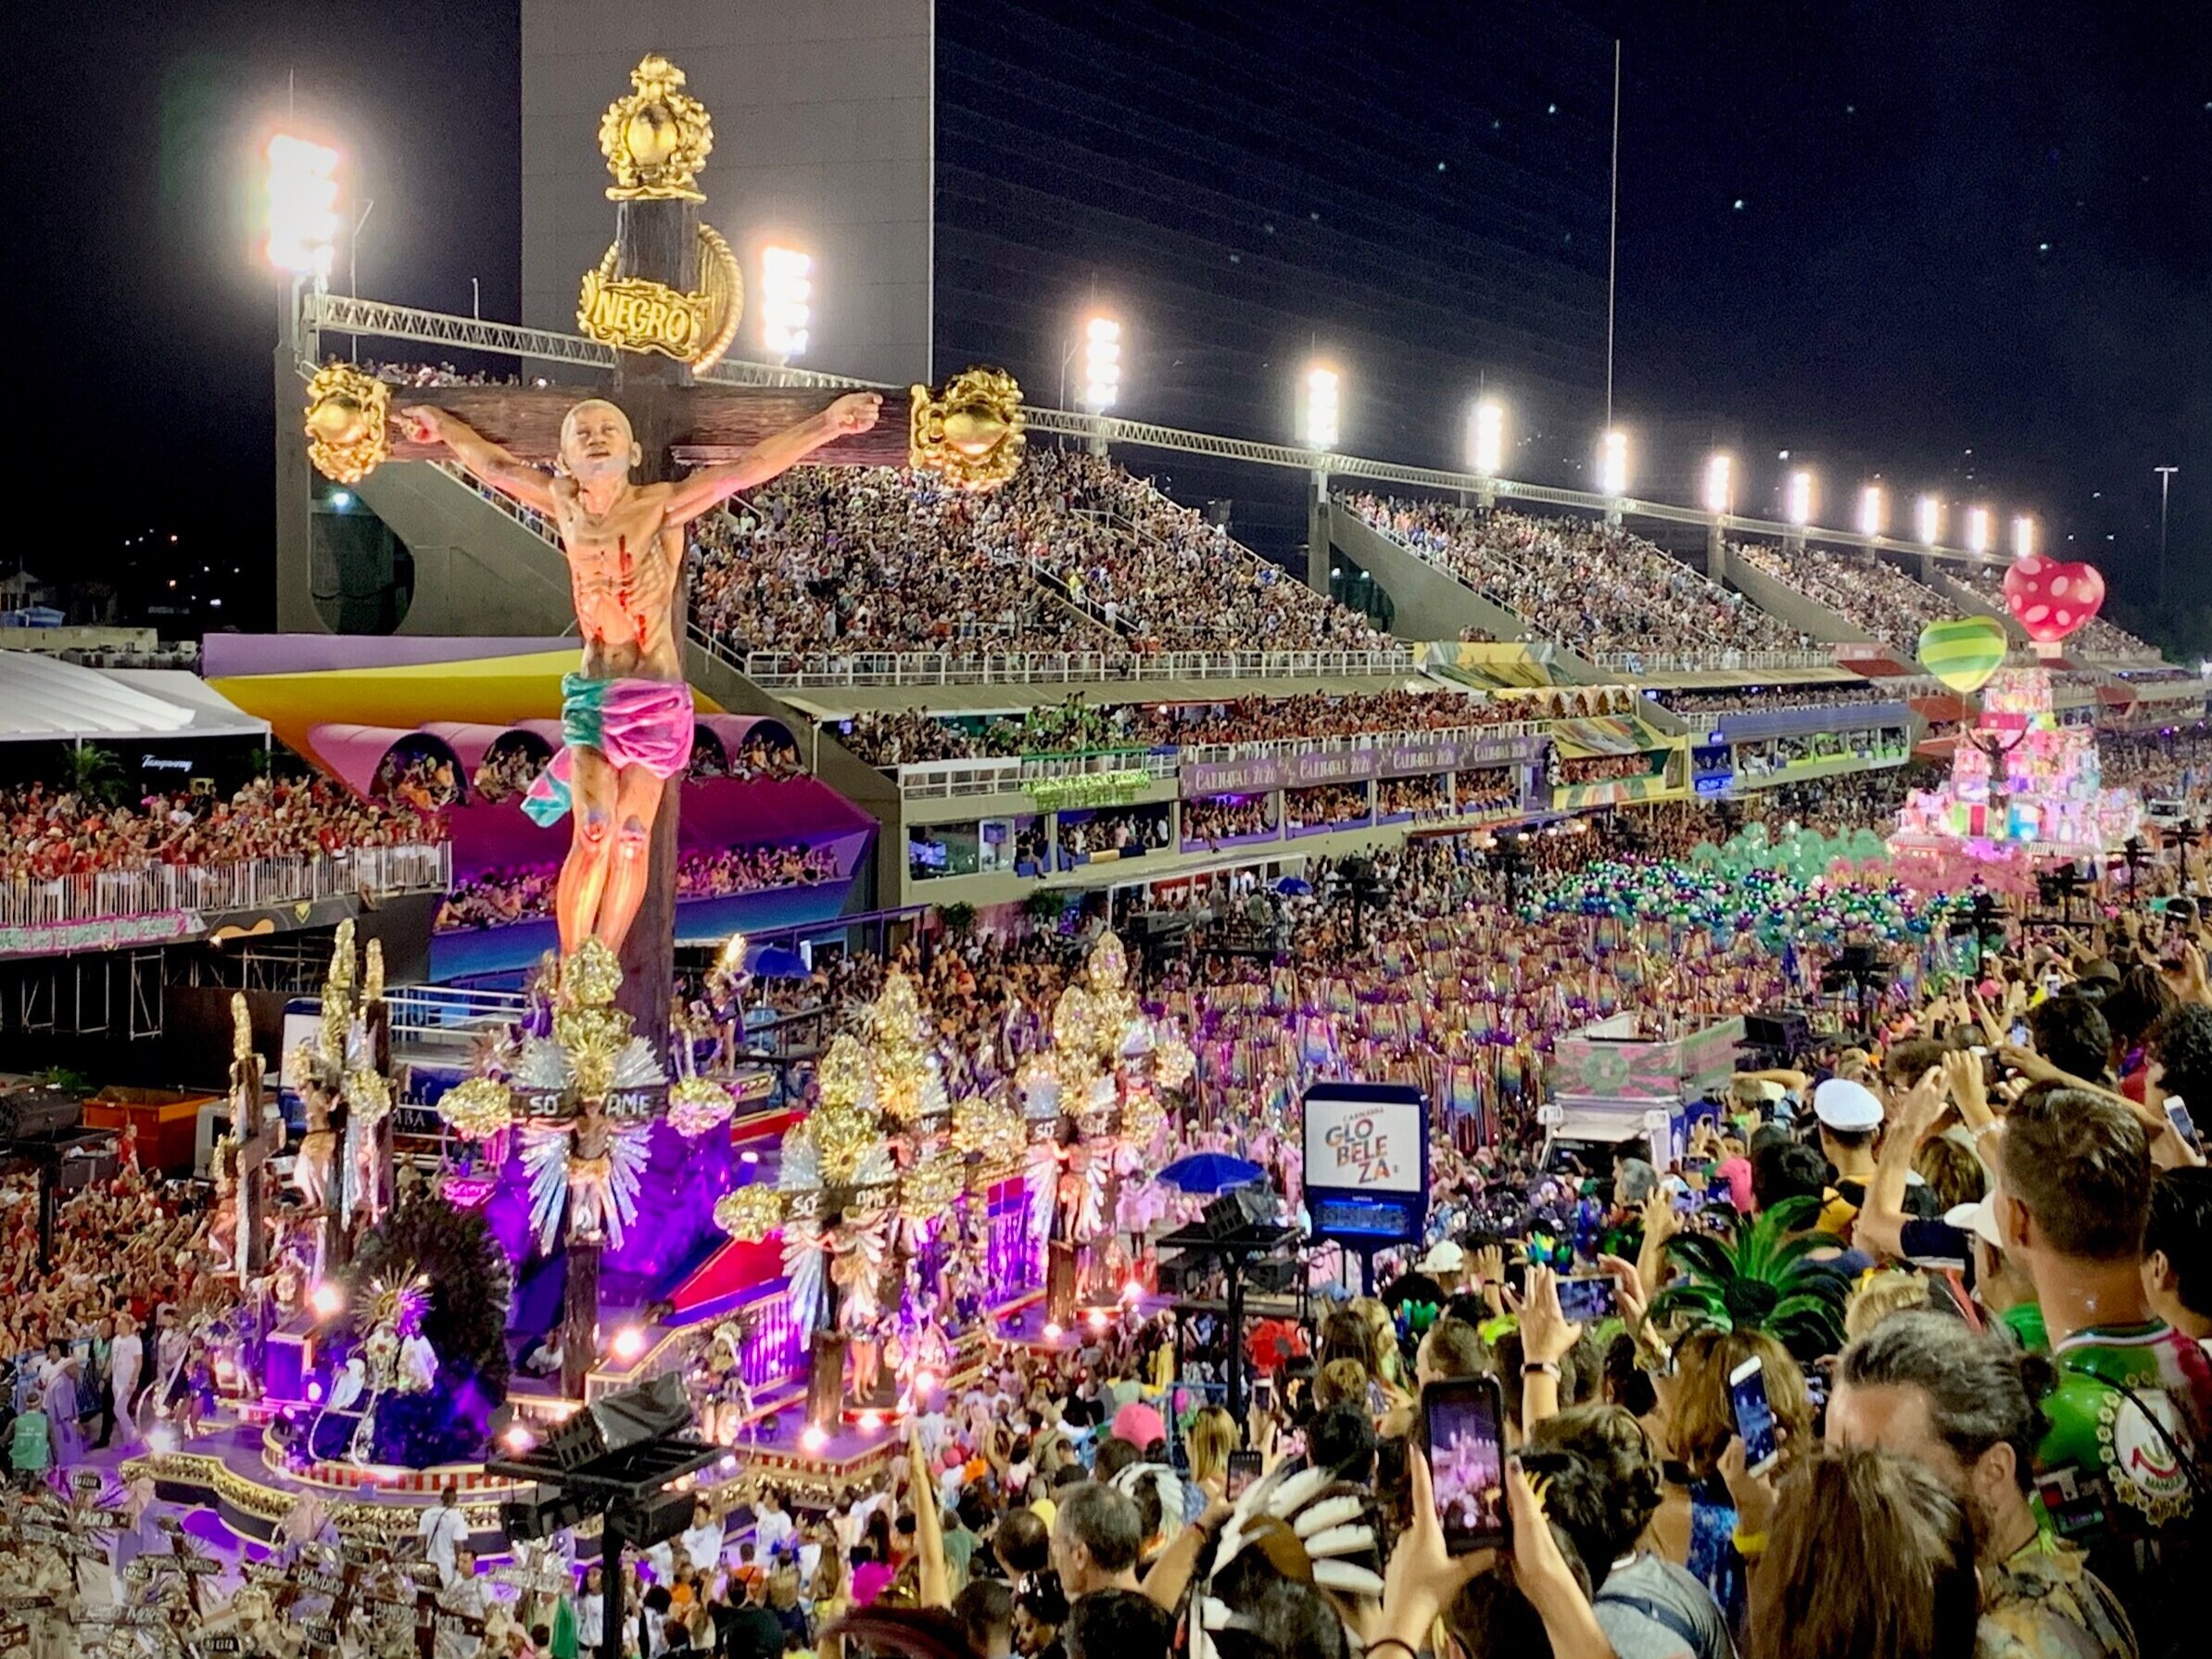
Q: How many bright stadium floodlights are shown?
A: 12